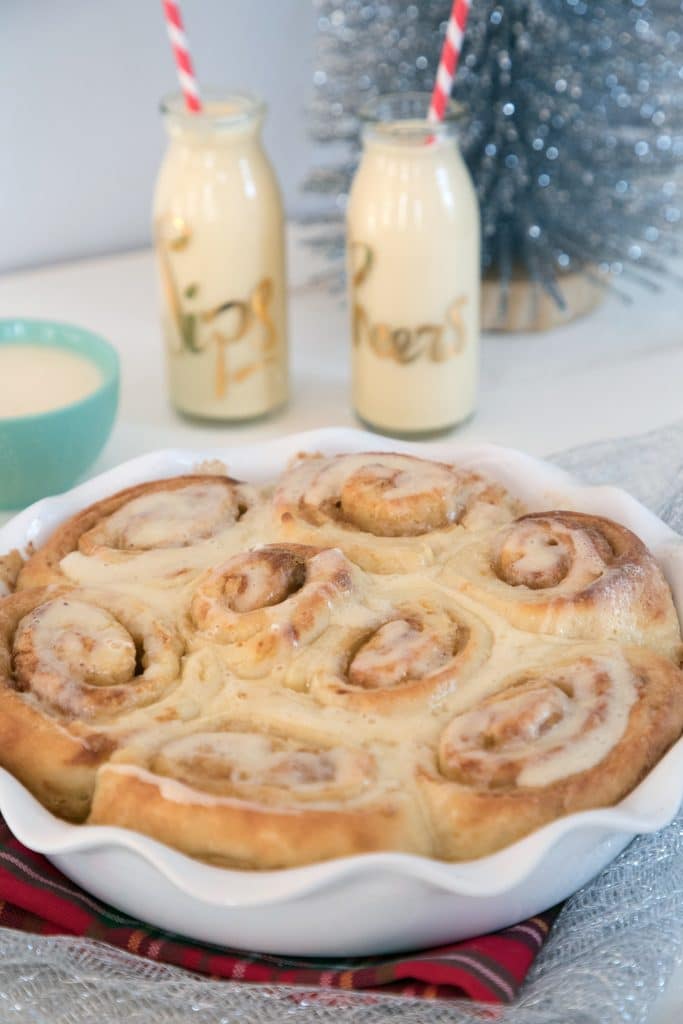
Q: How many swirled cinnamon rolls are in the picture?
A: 8